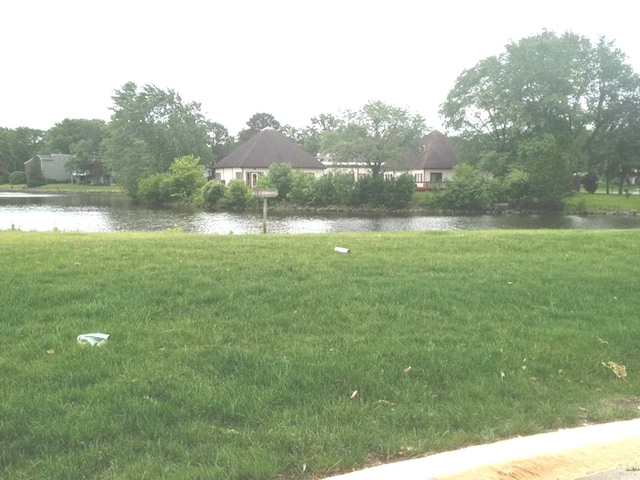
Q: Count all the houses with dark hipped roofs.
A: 2